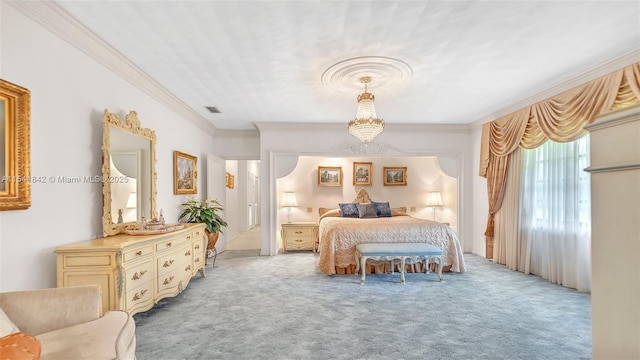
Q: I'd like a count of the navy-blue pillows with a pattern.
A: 2